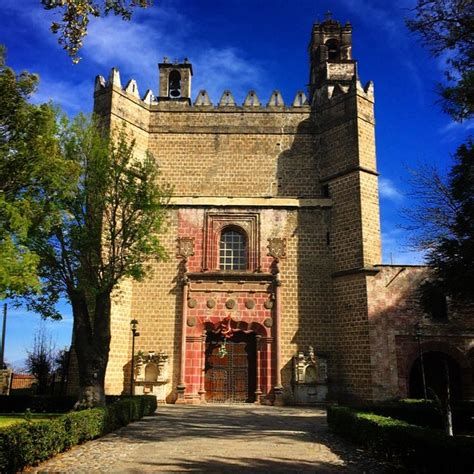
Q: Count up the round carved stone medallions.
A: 7